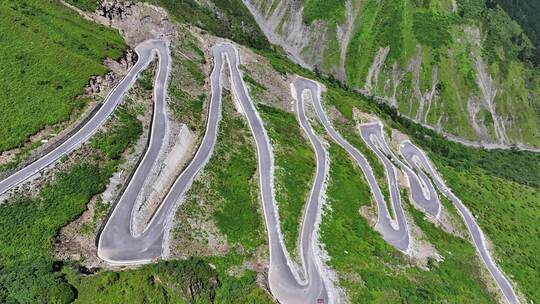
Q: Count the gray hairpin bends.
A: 9